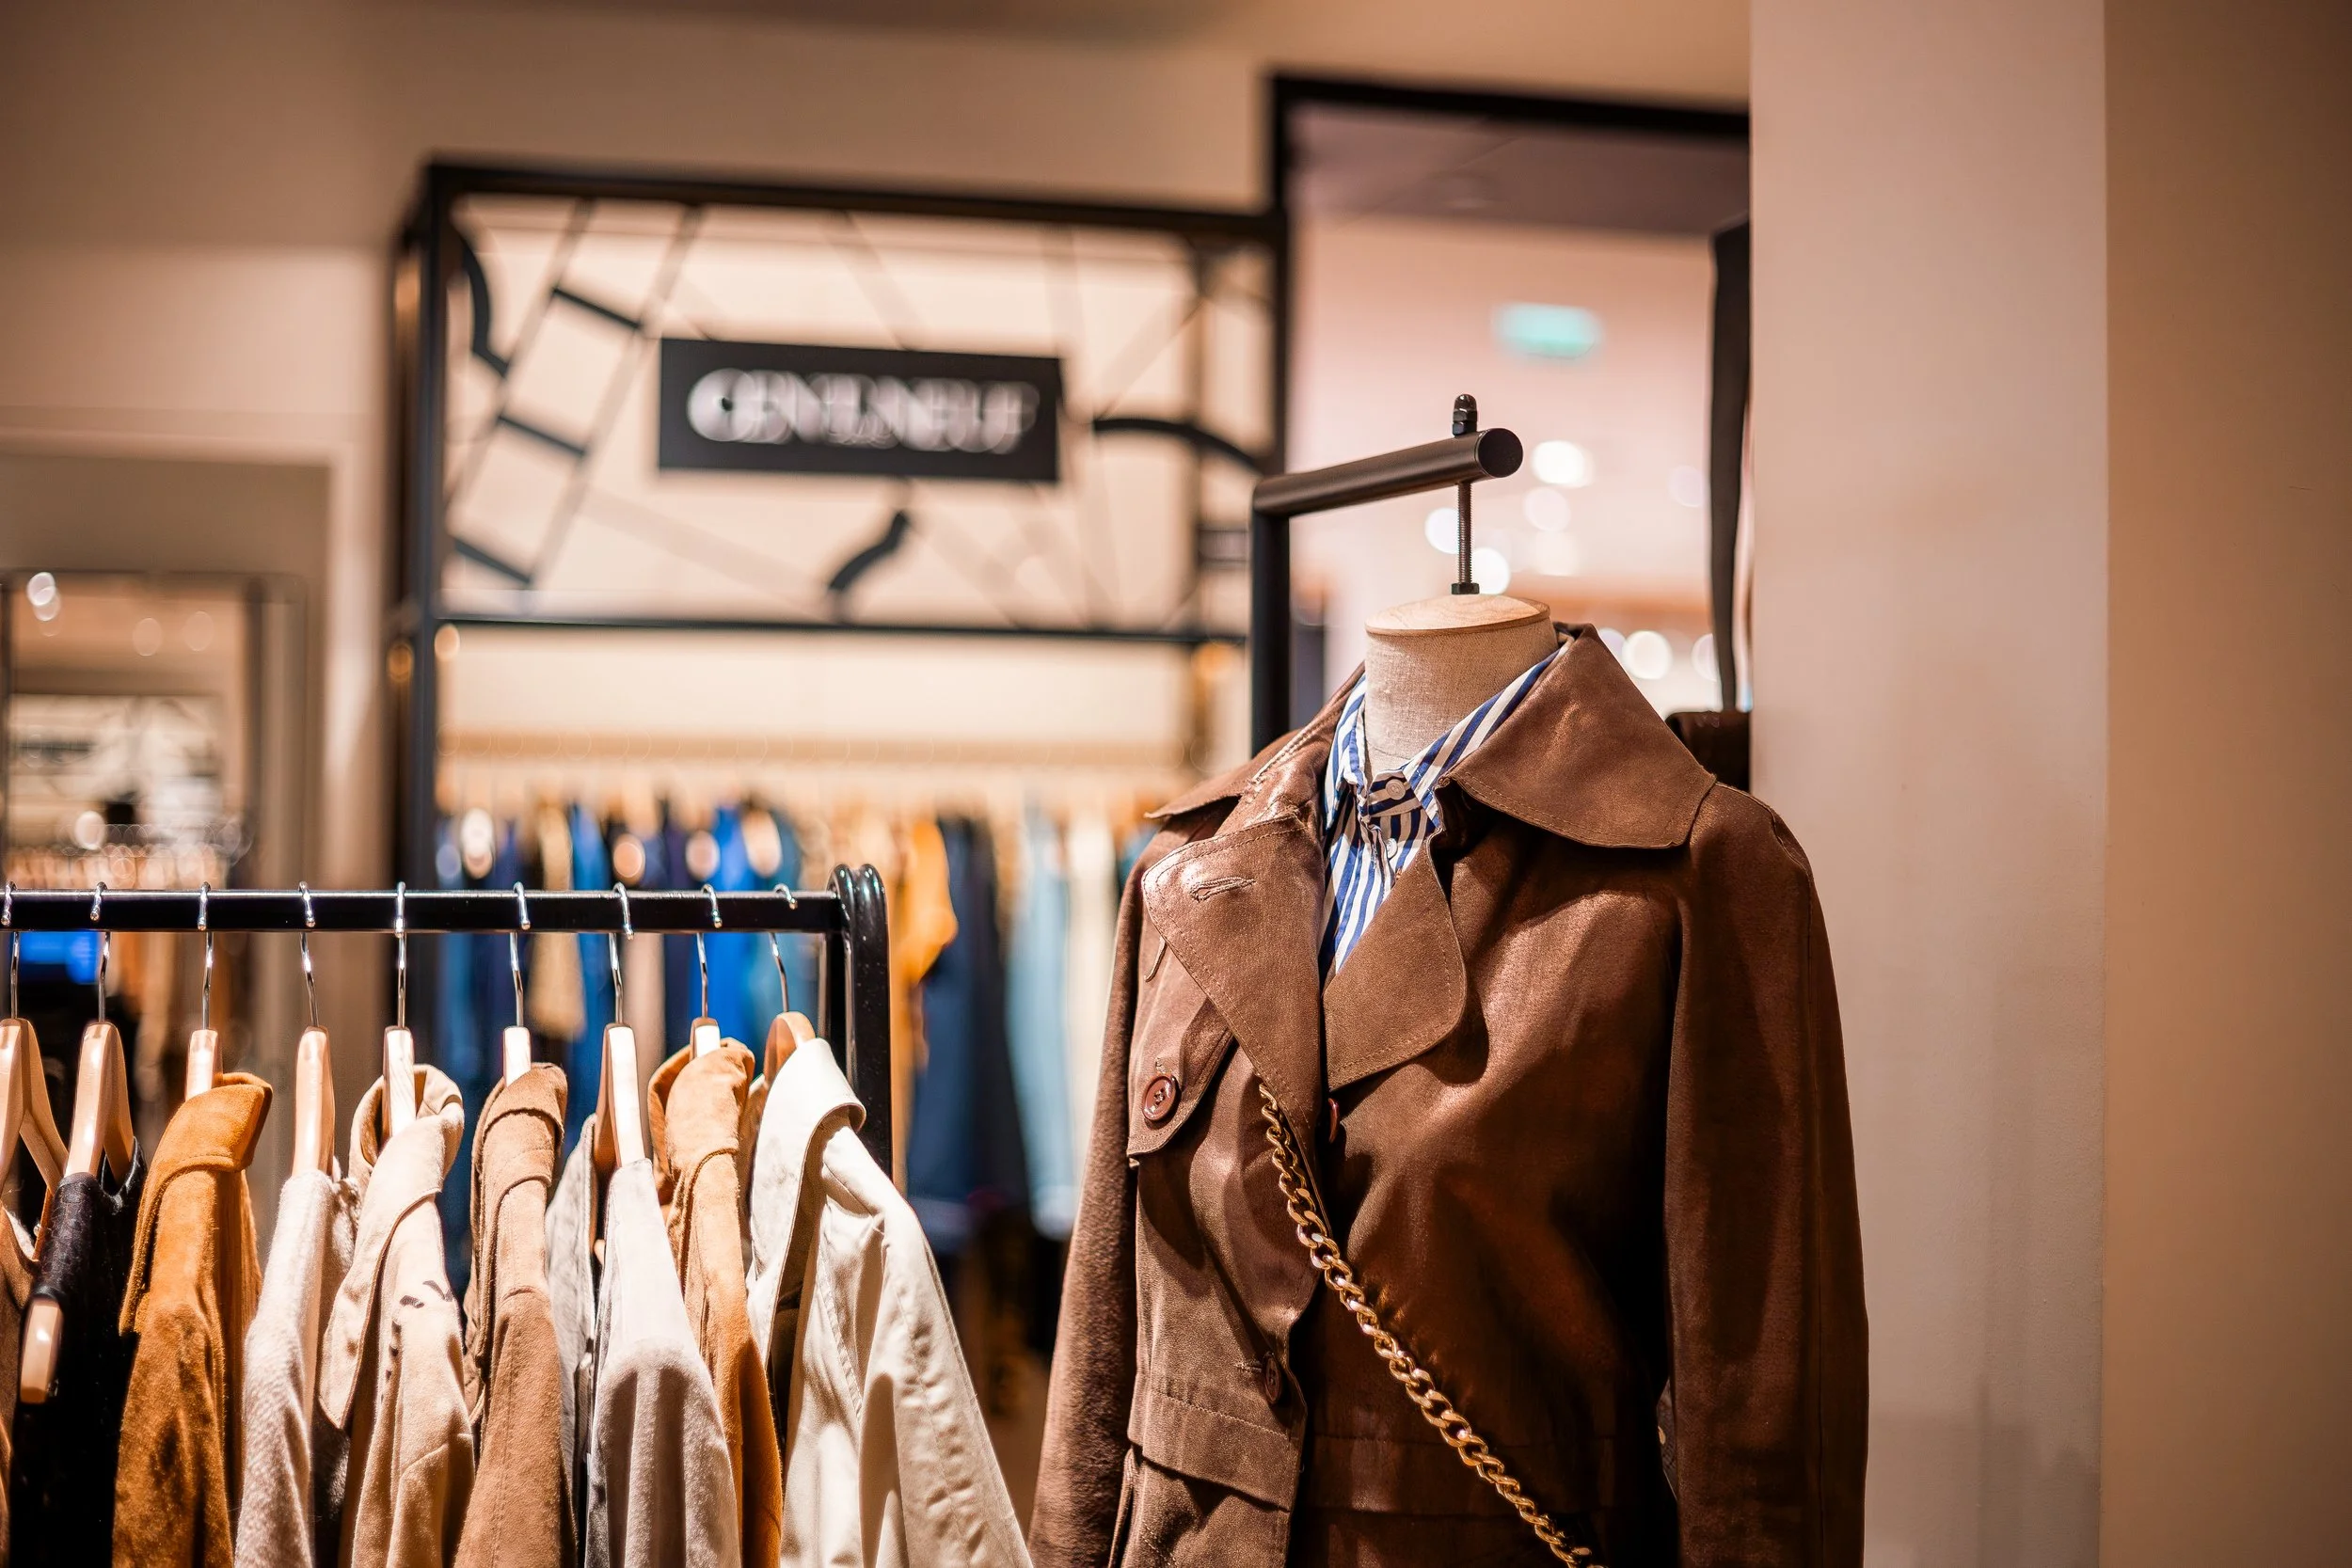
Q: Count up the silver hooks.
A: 9